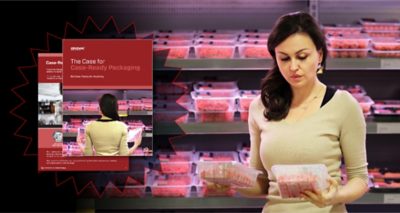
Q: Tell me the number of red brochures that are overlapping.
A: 2